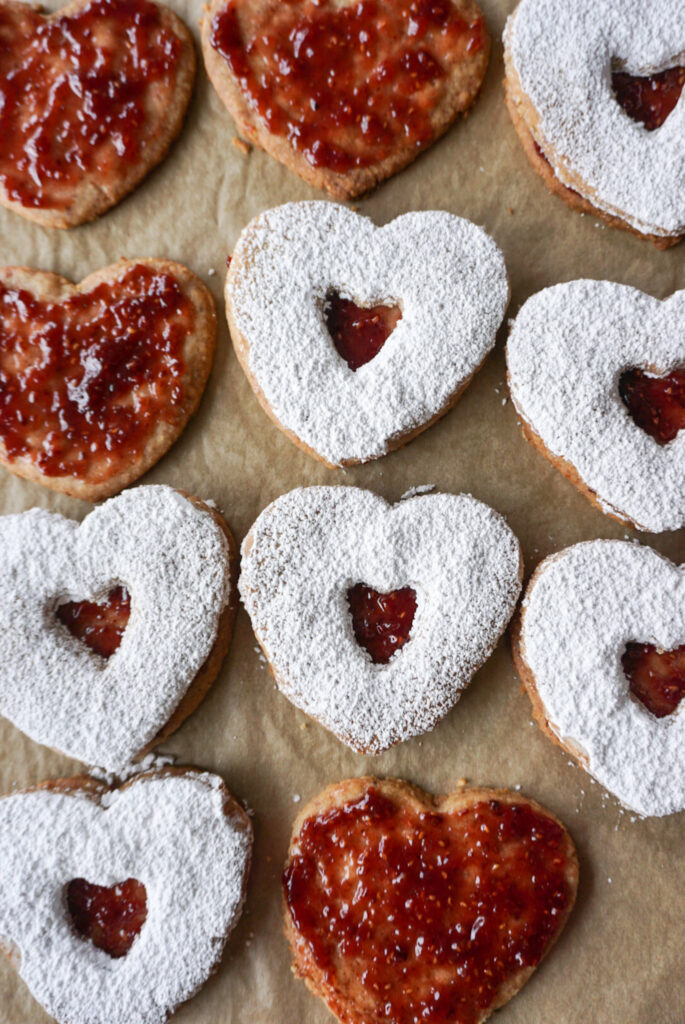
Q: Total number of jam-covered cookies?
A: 4